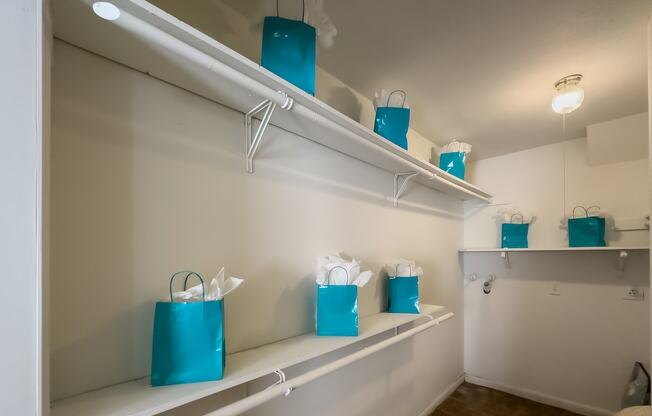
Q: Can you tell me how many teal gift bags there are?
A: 8